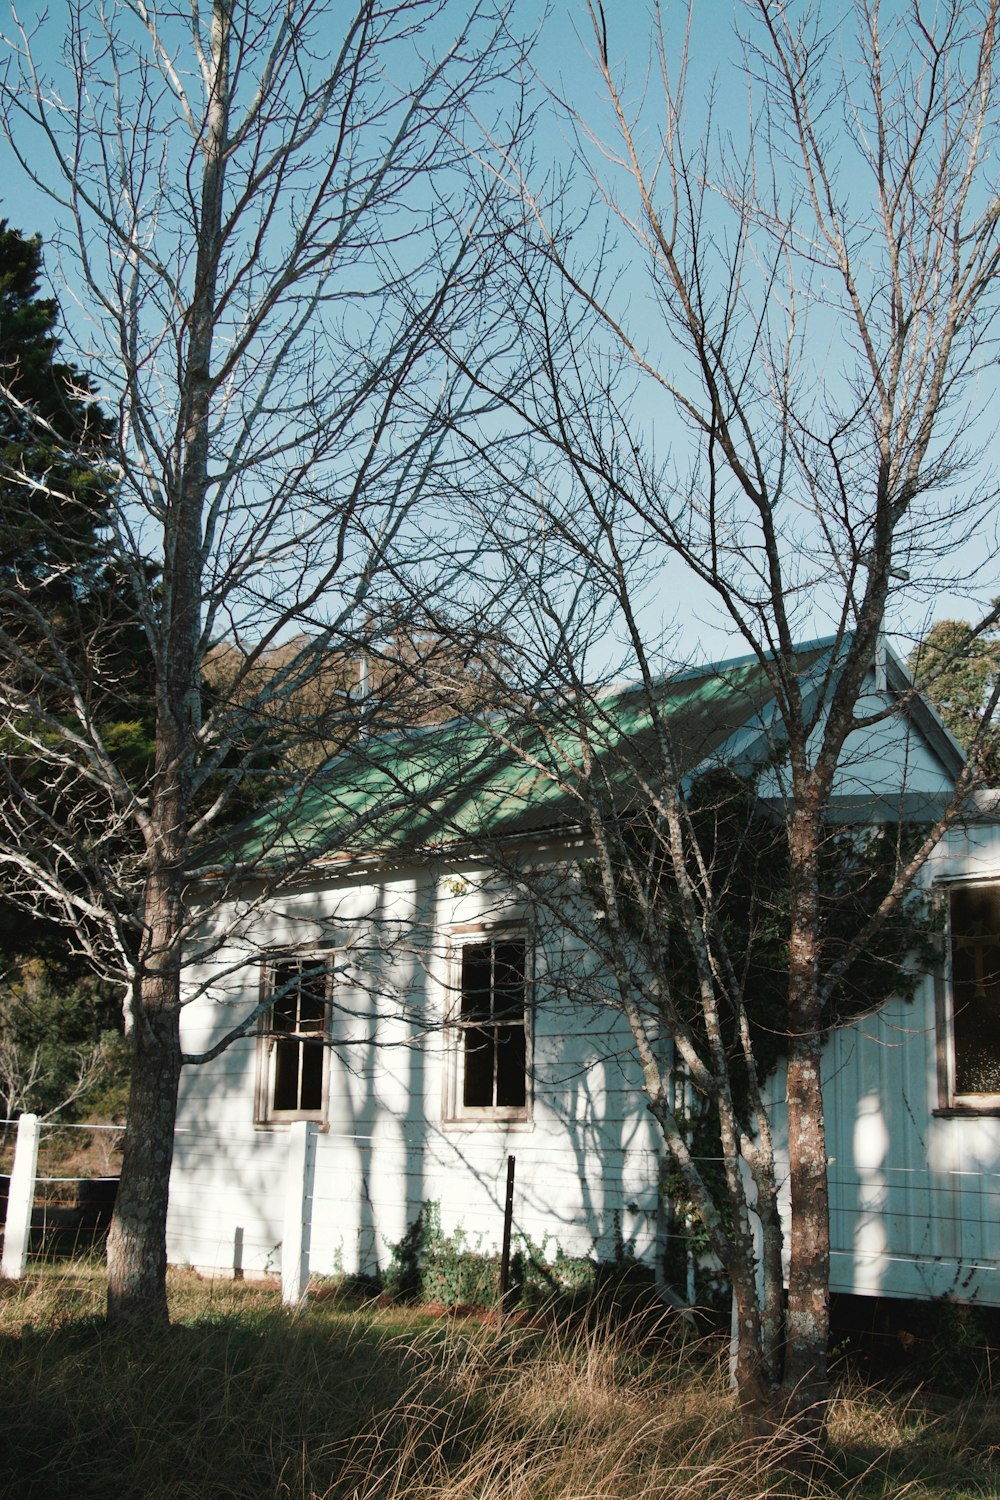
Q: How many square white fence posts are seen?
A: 2